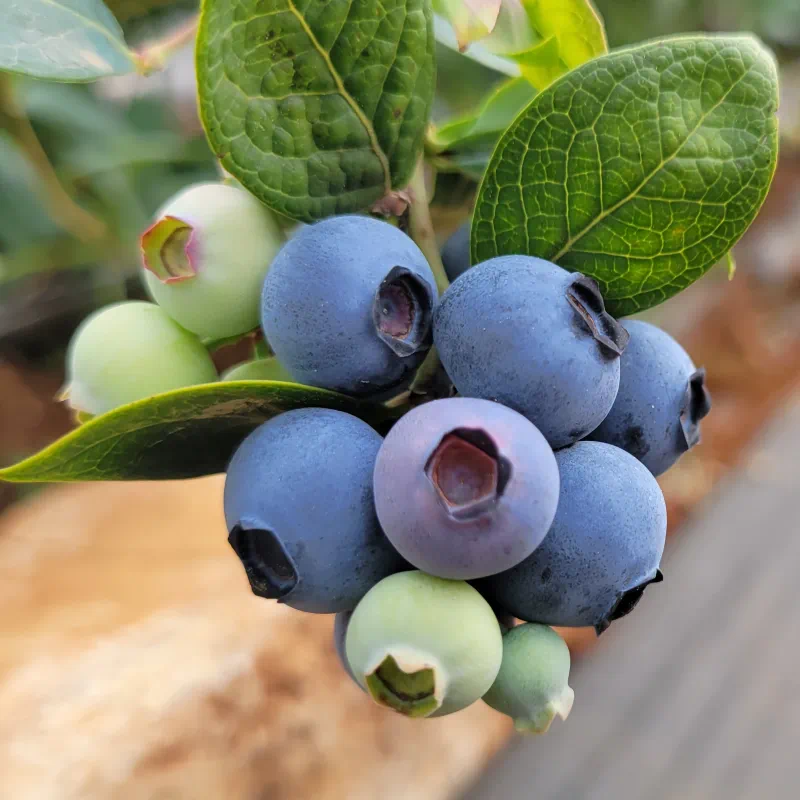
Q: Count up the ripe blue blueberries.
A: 5